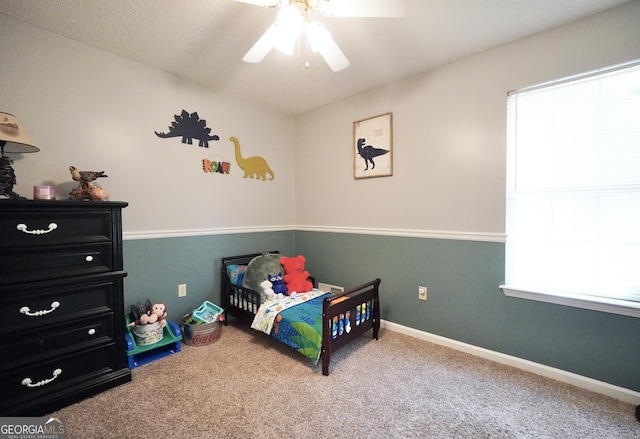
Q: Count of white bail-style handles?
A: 3